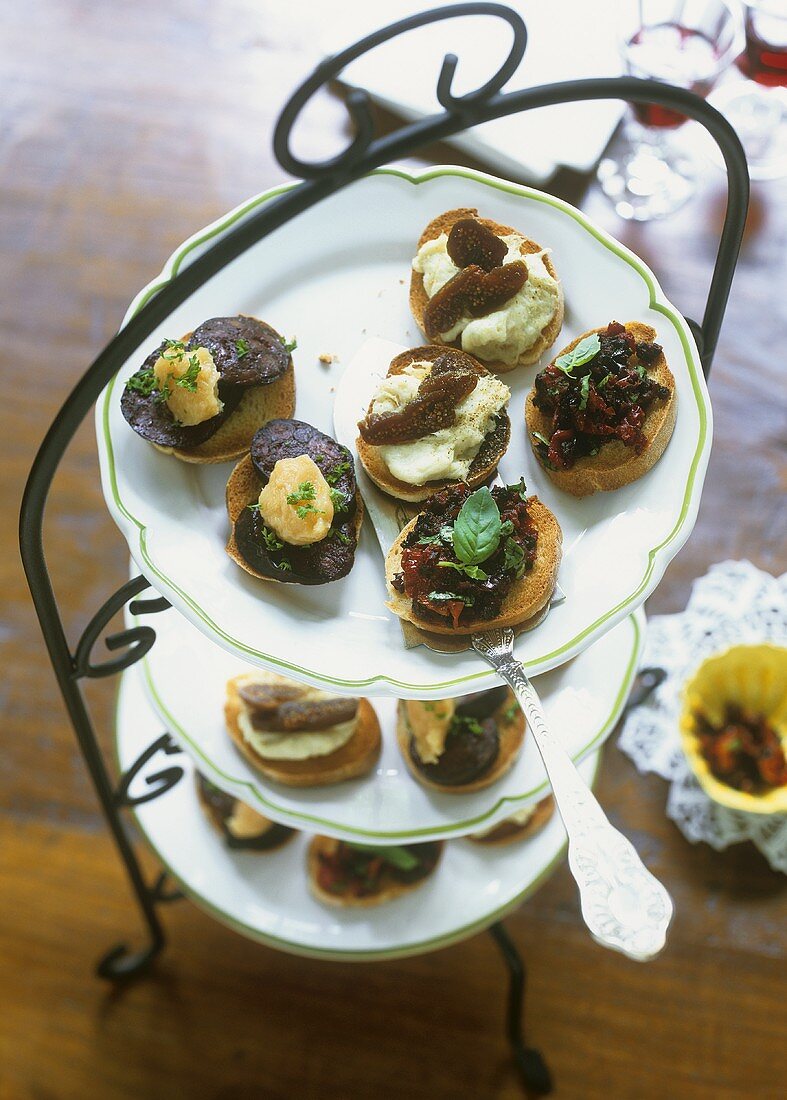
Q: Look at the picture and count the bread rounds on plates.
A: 11